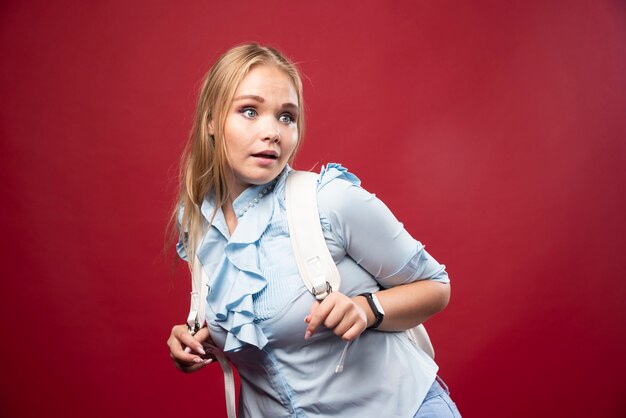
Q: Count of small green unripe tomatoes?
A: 0